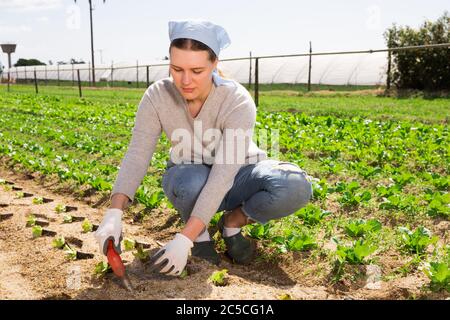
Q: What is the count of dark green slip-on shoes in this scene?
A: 2